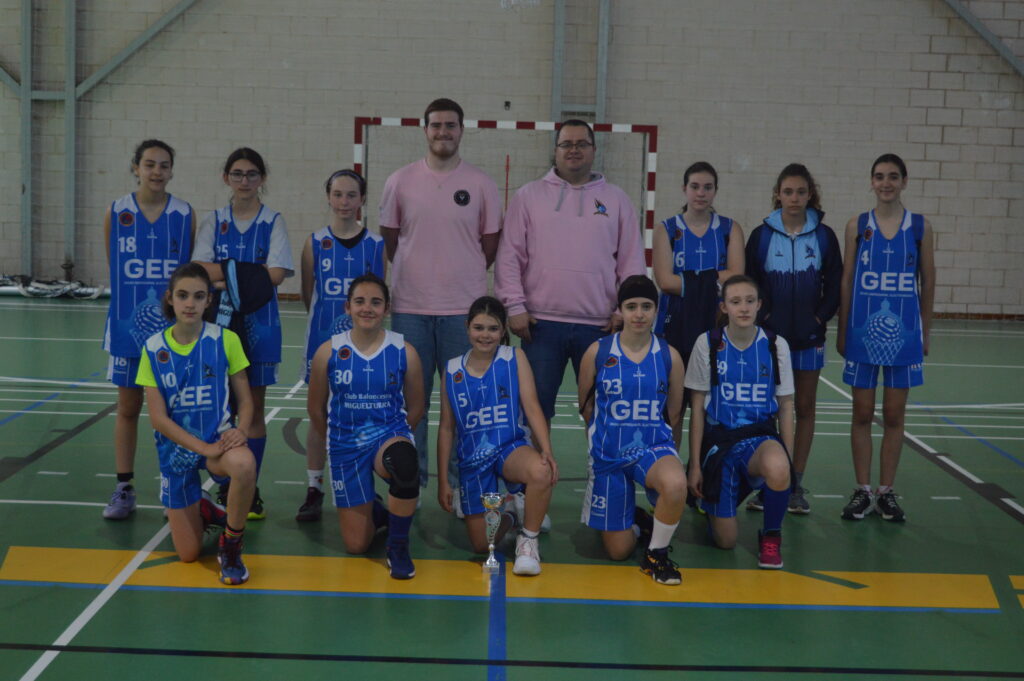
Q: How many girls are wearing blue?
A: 11